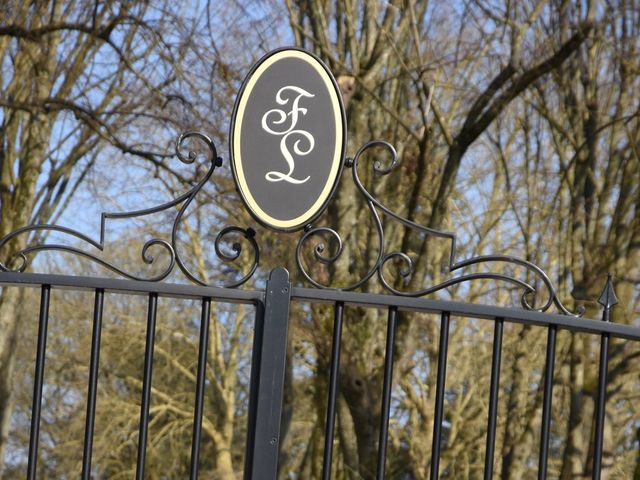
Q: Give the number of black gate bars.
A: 10